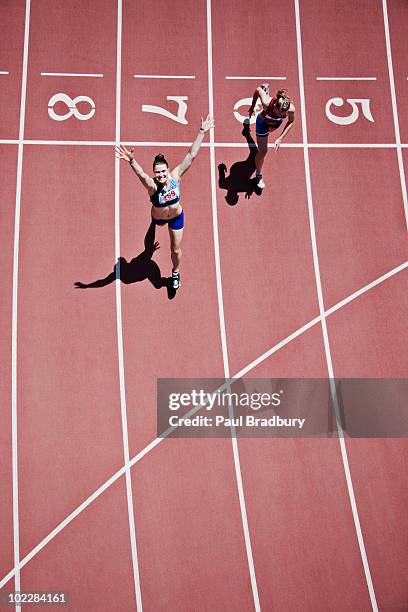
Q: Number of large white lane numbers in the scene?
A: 4